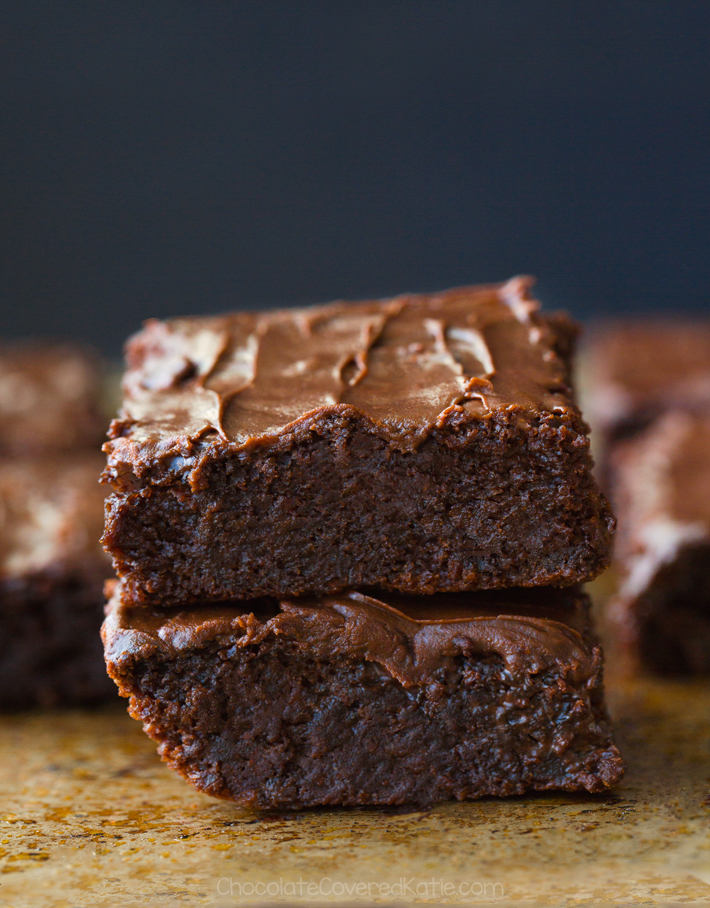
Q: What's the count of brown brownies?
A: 6